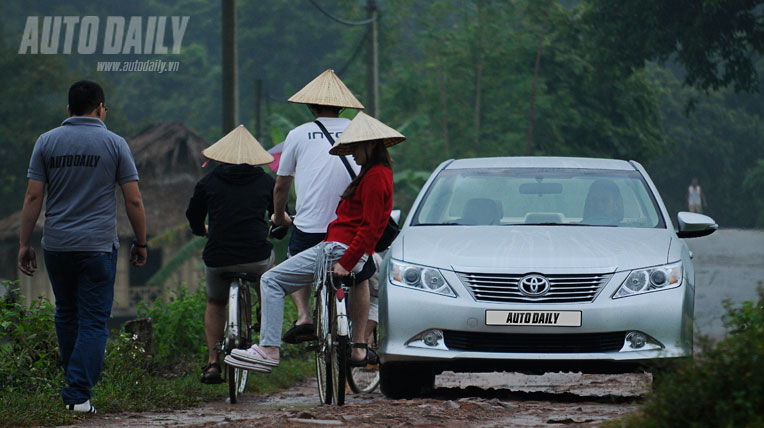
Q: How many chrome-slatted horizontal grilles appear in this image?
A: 1